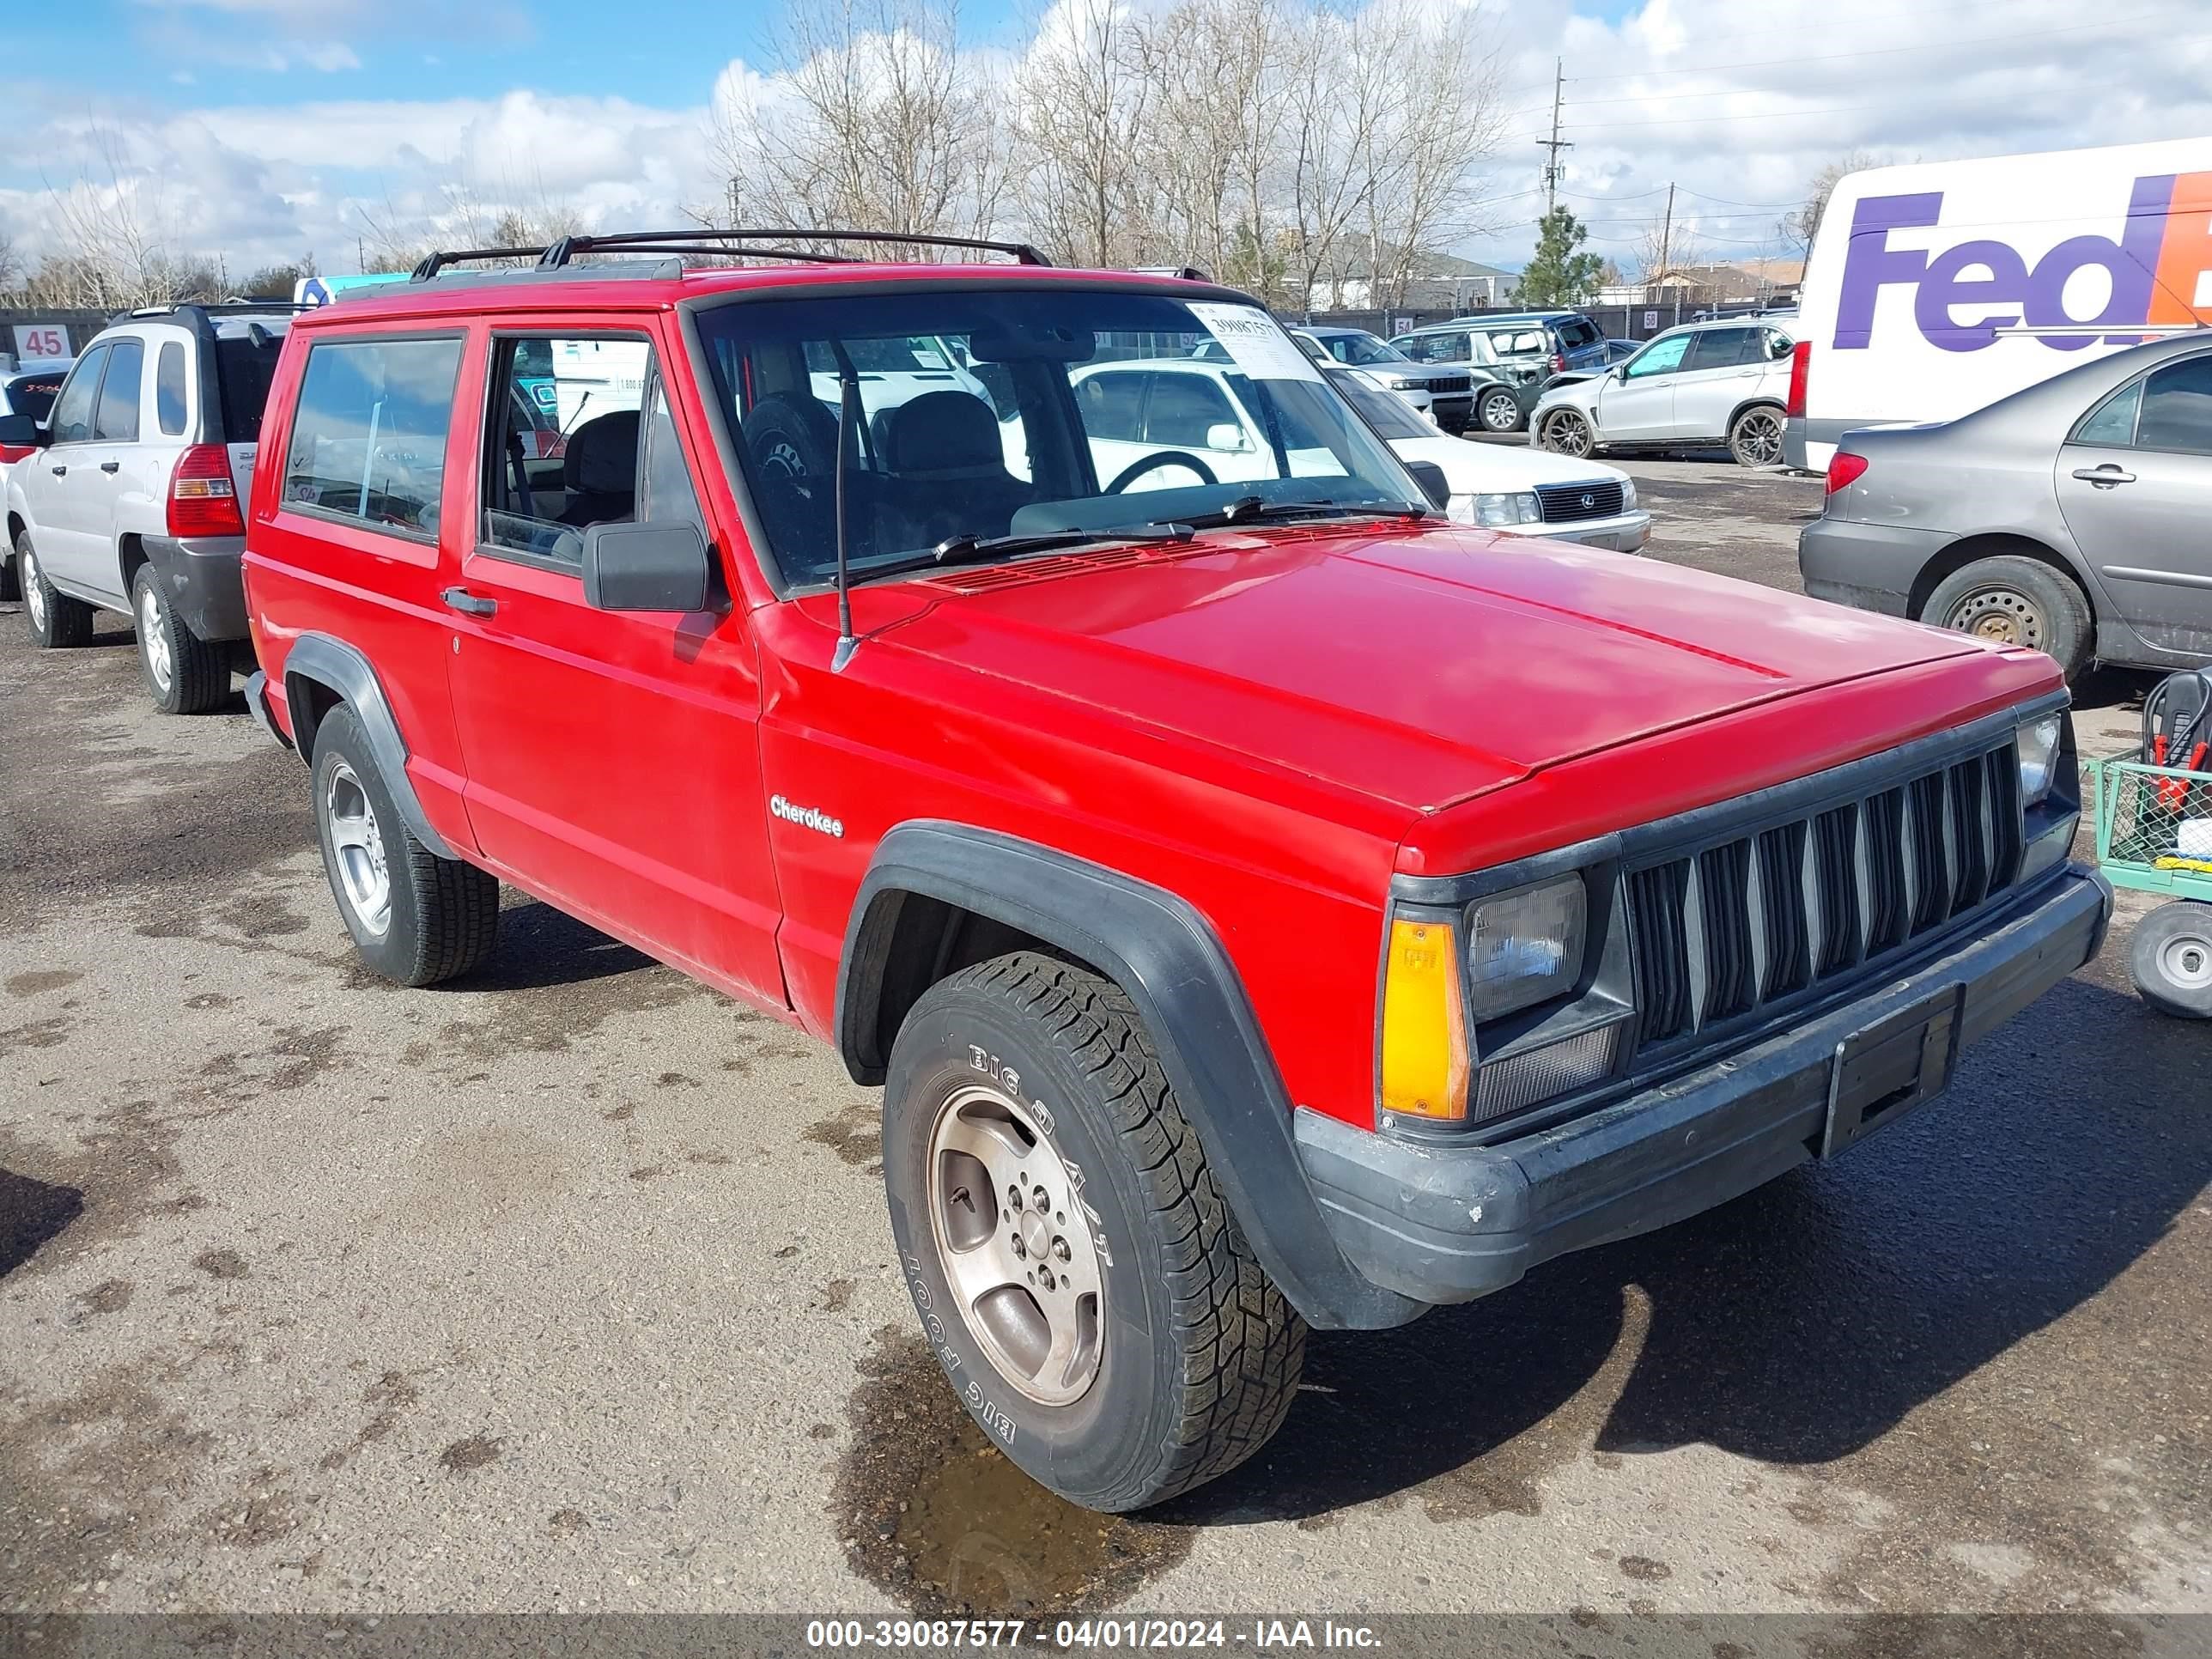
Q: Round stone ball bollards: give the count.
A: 0